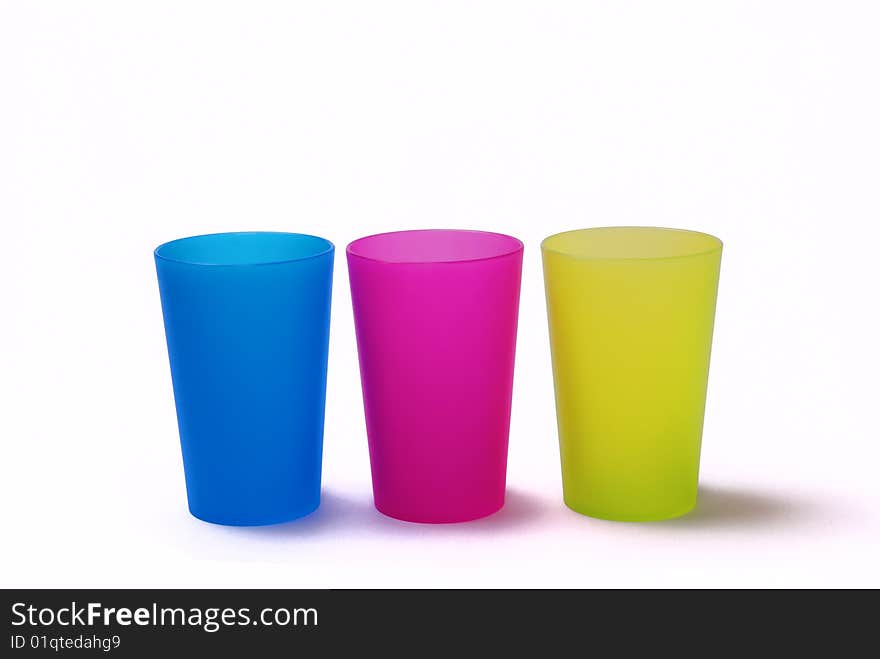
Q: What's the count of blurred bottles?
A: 0